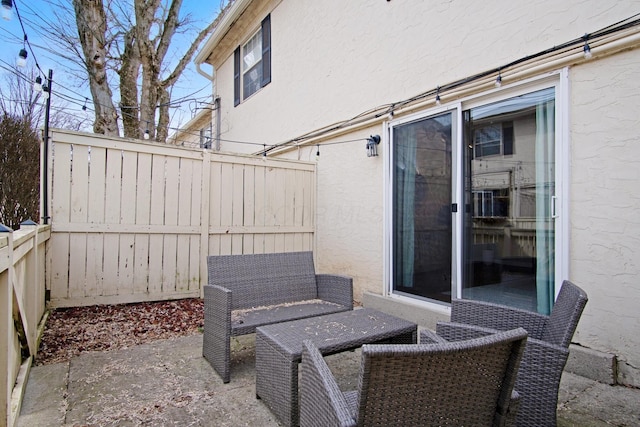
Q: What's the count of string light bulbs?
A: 13